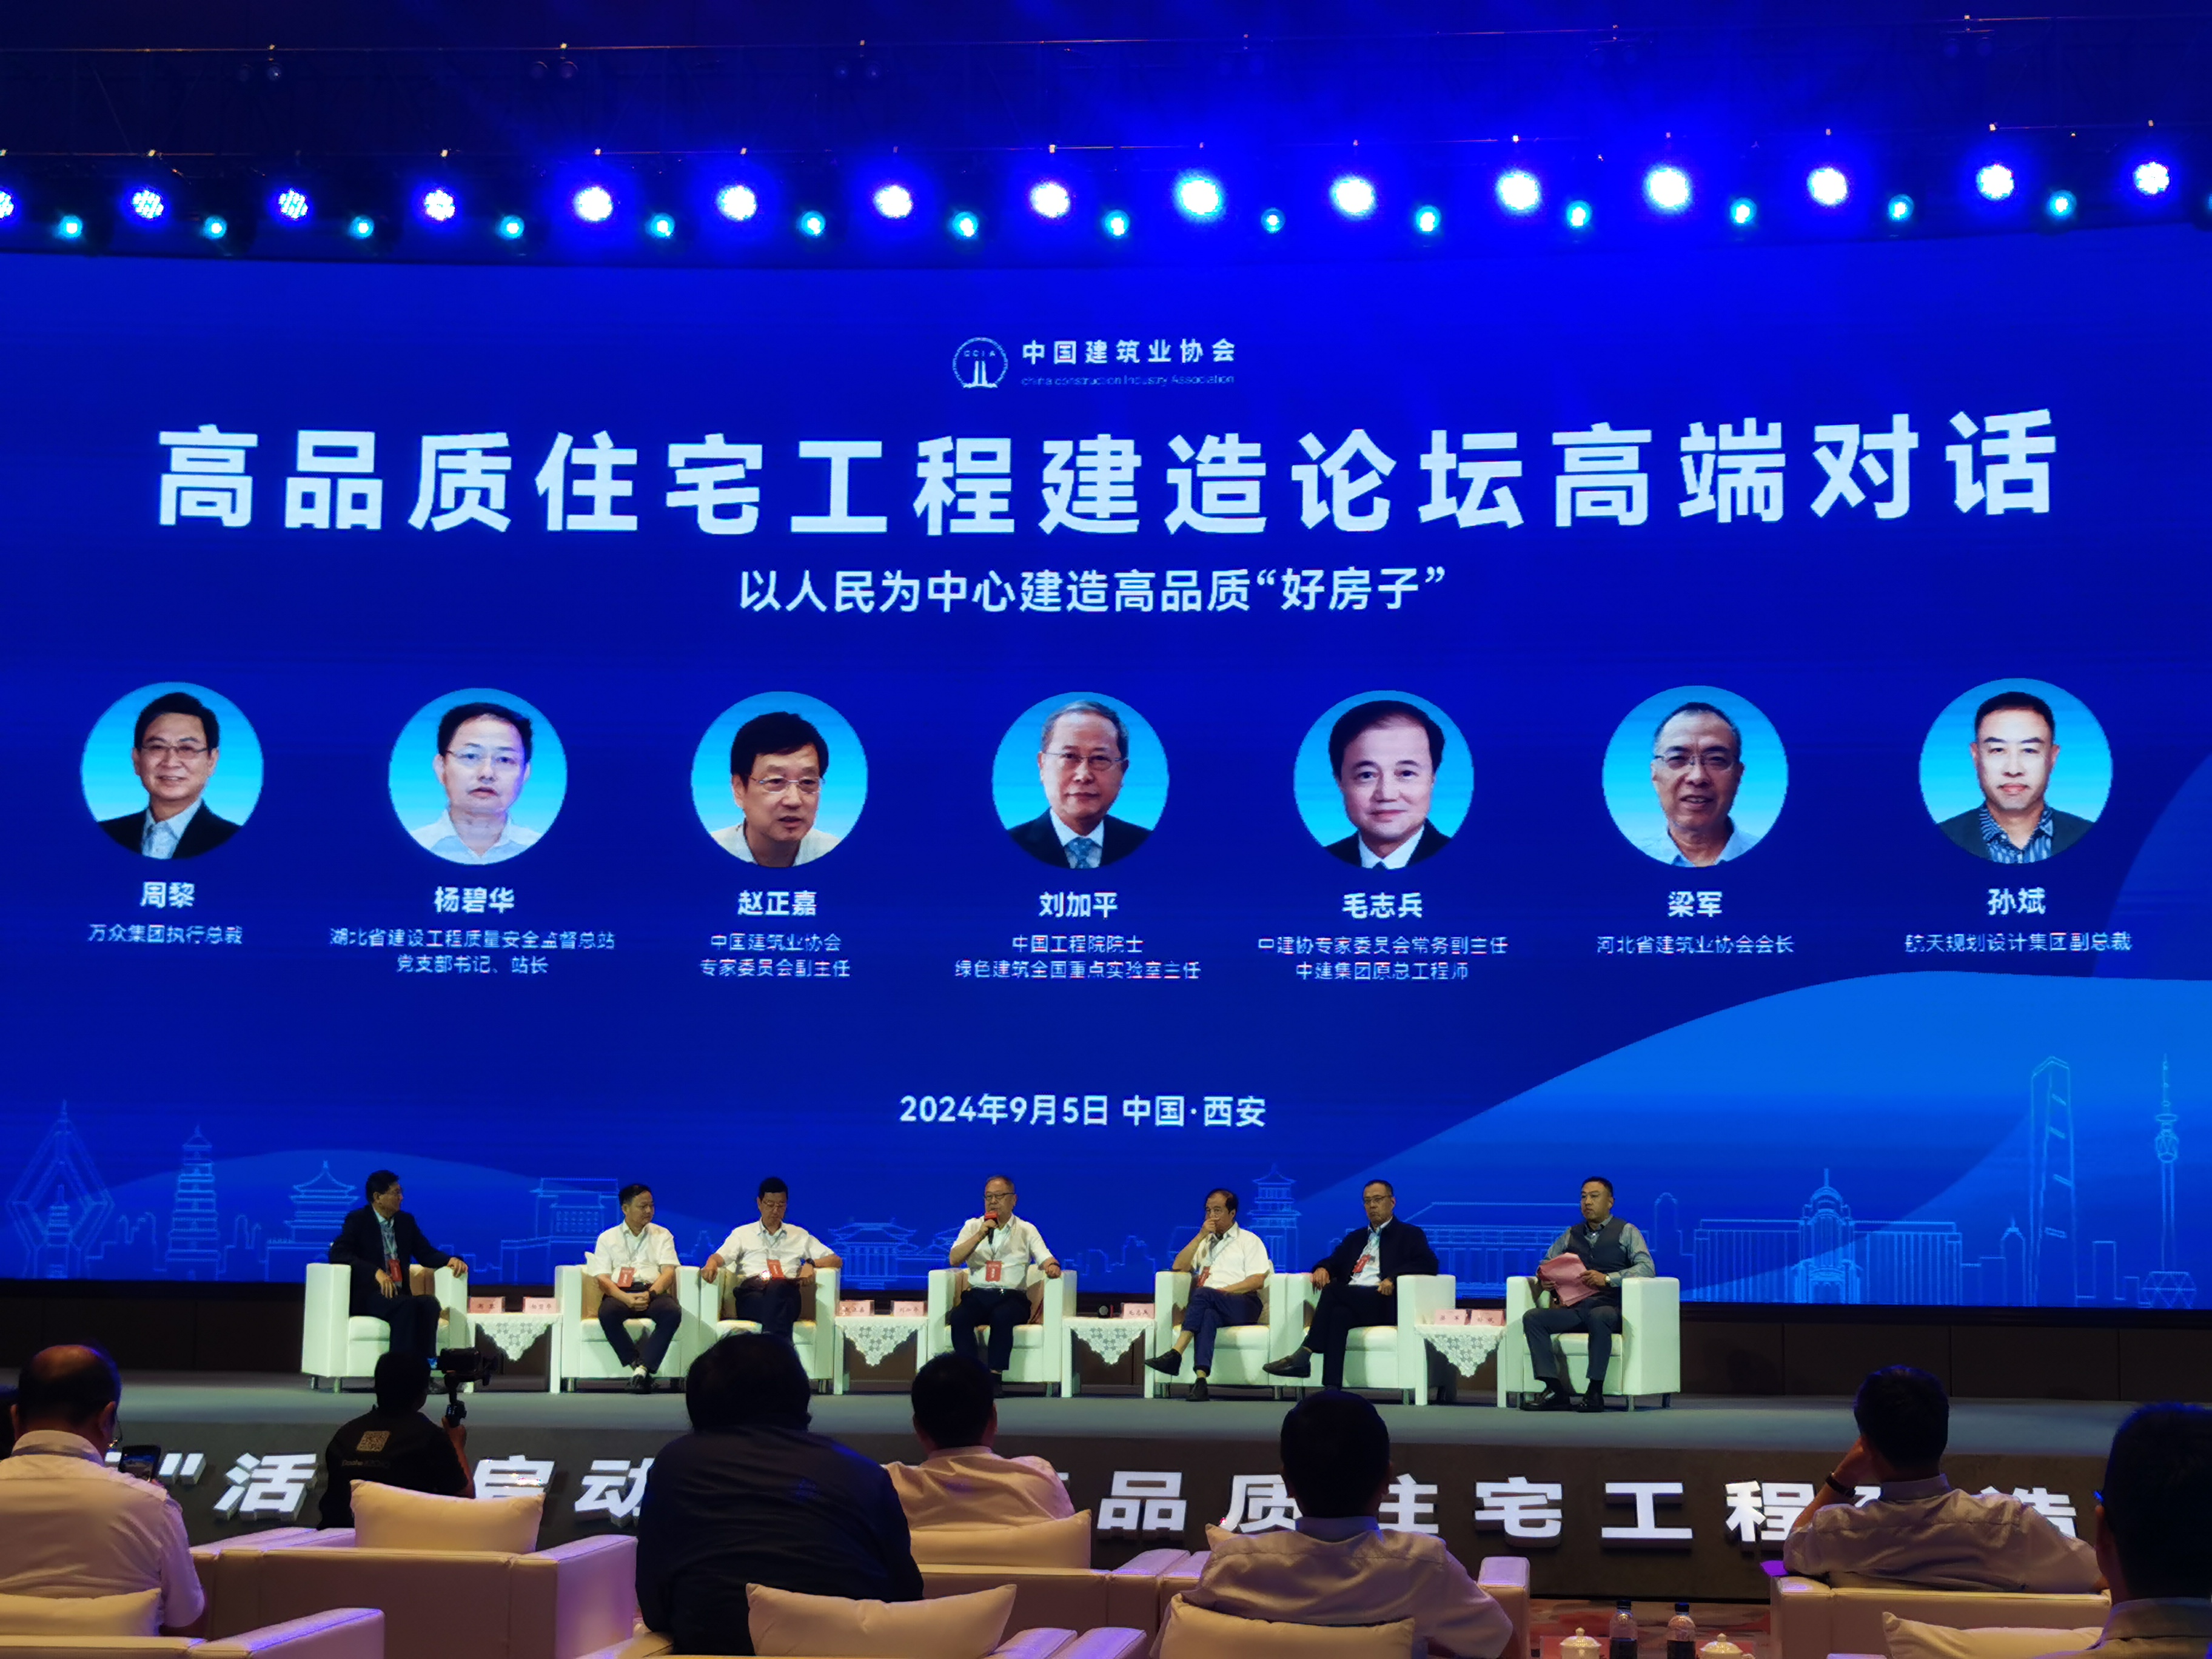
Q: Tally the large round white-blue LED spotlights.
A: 15